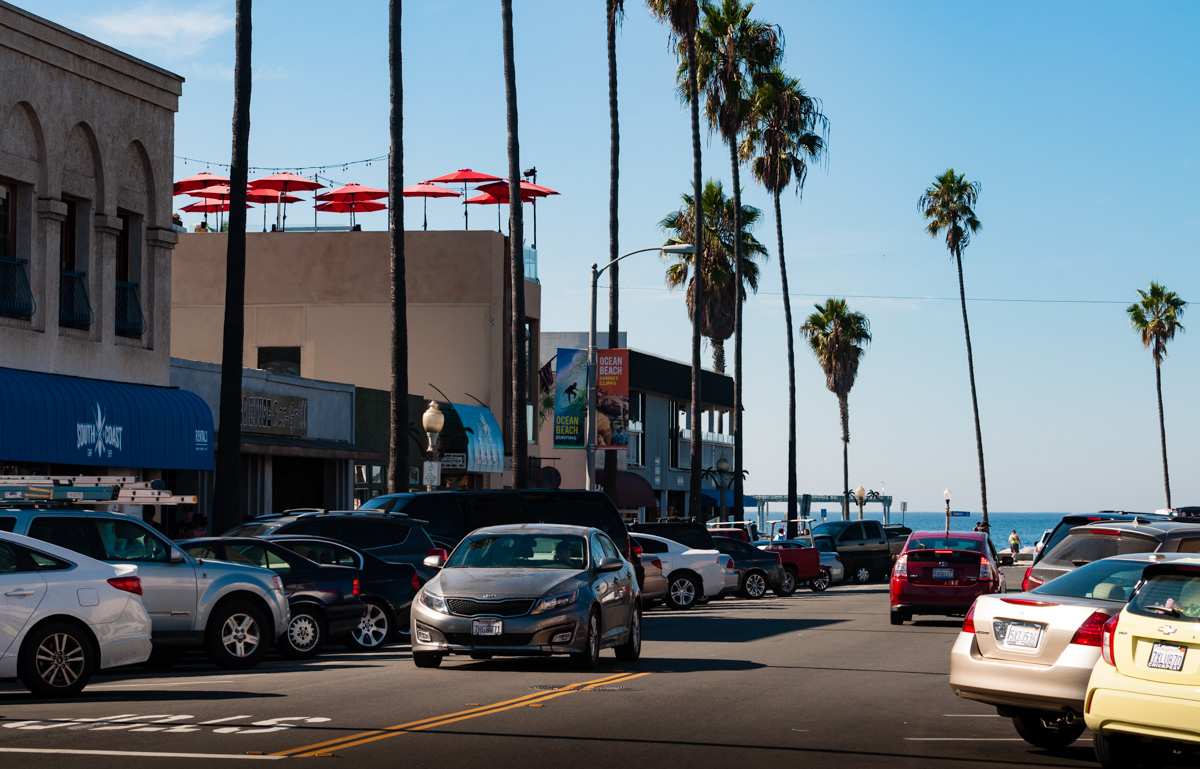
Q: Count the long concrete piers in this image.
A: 1